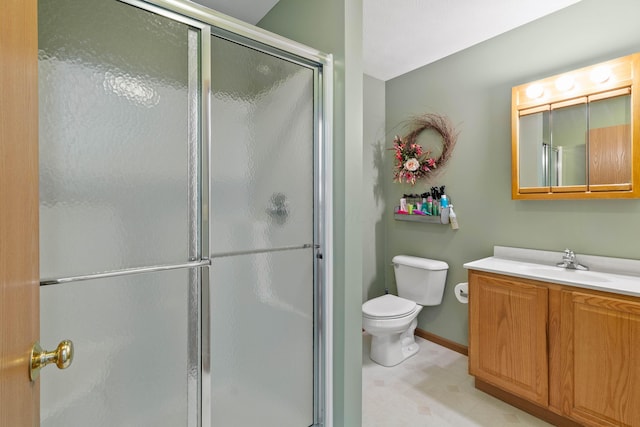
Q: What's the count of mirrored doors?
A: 3